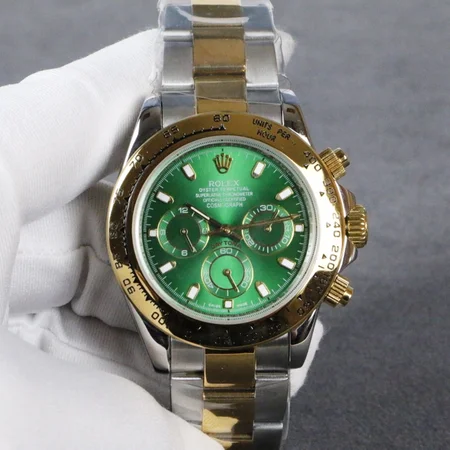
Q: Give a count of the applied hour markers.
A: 11